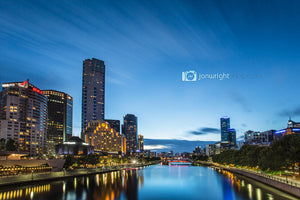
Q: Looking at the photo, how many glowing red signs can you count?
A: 2